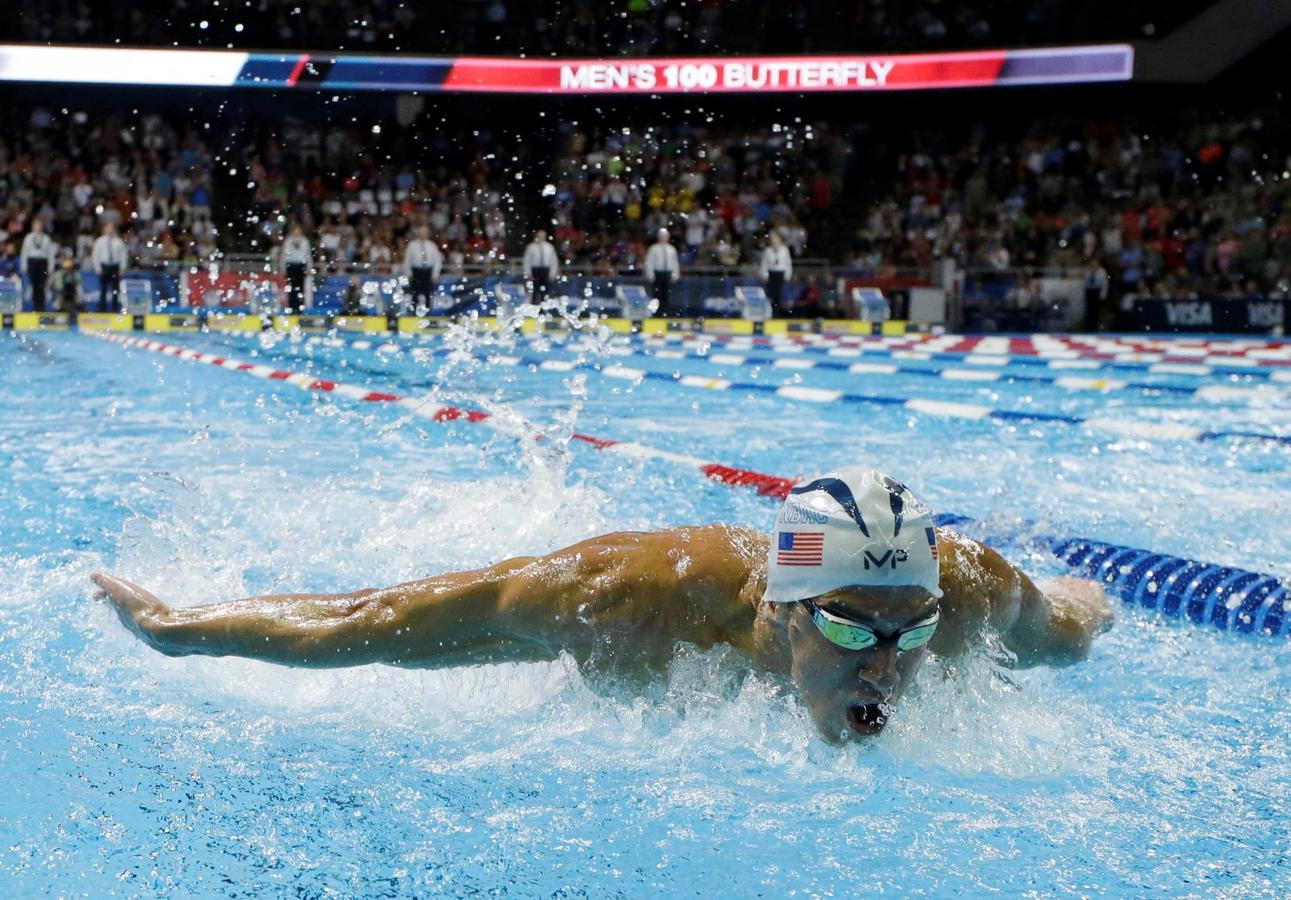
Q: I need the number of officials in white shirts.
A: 7